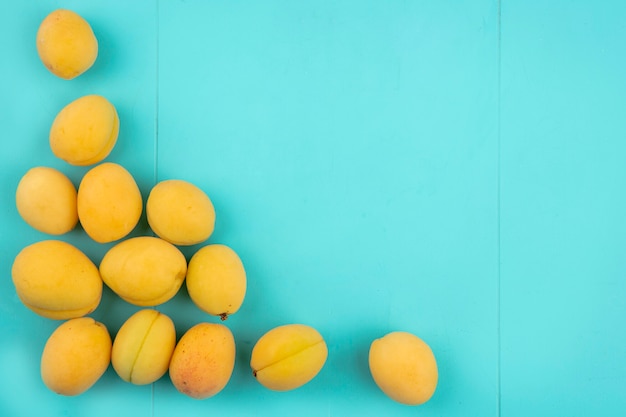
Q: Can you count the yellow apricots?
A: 13